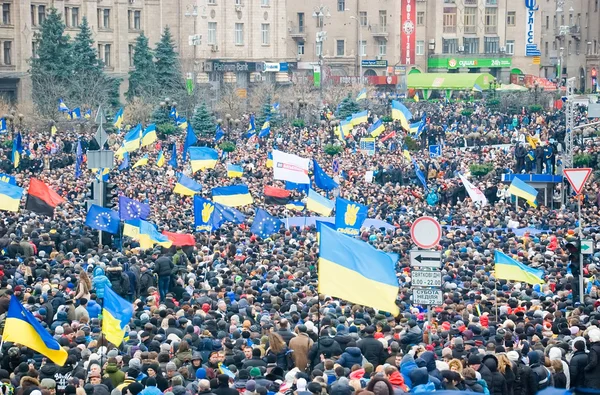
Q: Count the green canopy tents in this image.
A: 1